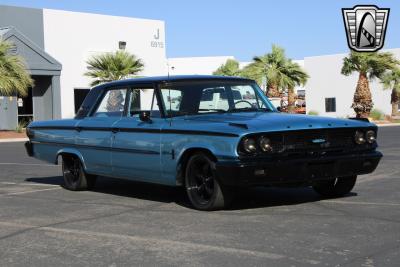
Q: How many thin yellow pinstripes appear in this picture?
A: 0